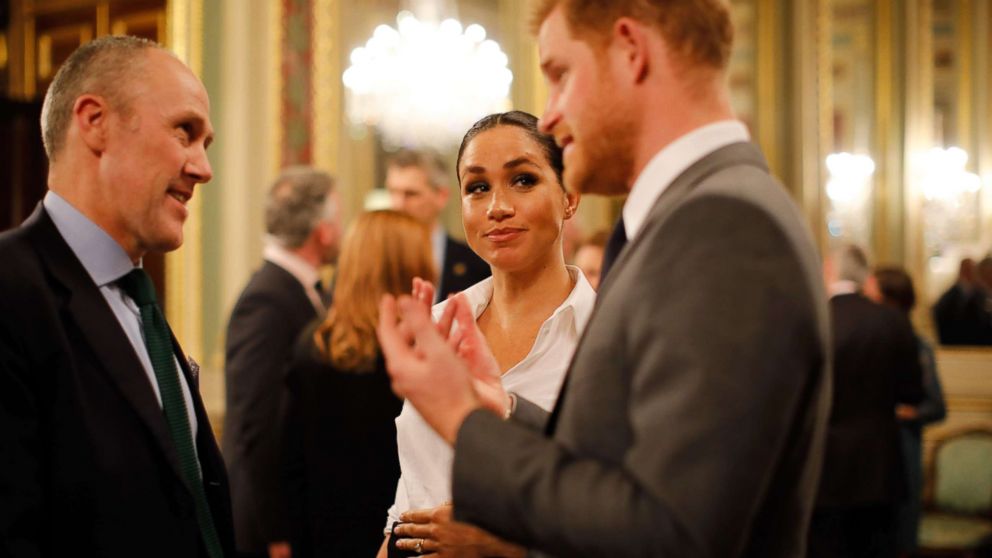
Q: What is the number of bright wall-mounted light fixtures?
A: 2